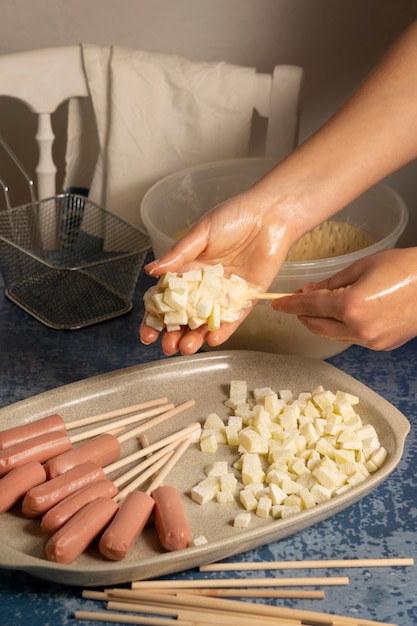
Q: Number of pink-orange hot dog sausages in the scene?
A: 9